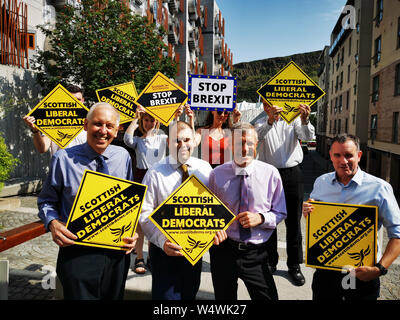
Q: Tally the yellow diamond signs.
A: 7